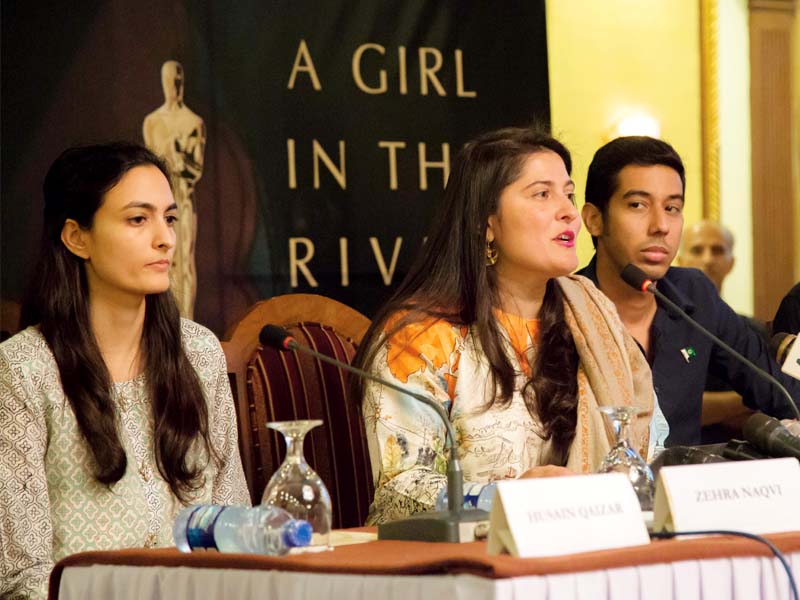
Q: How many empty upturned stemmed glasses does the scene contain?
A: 2